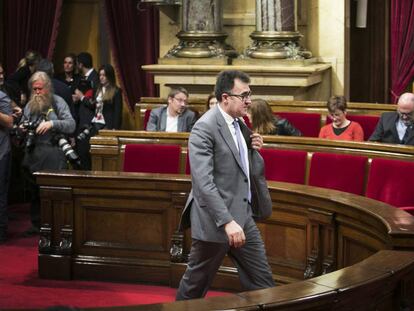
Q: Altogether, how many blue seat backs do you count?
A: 0